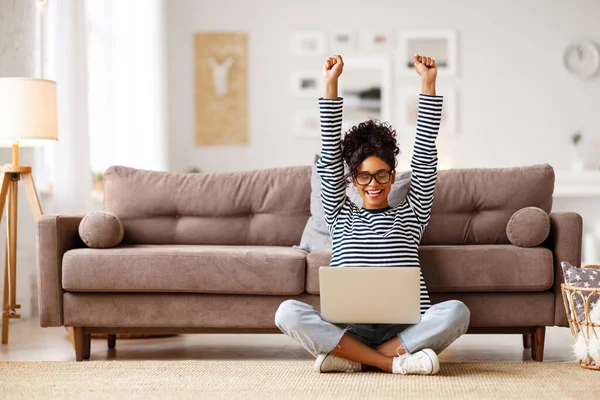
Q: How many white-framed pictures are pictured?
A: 8